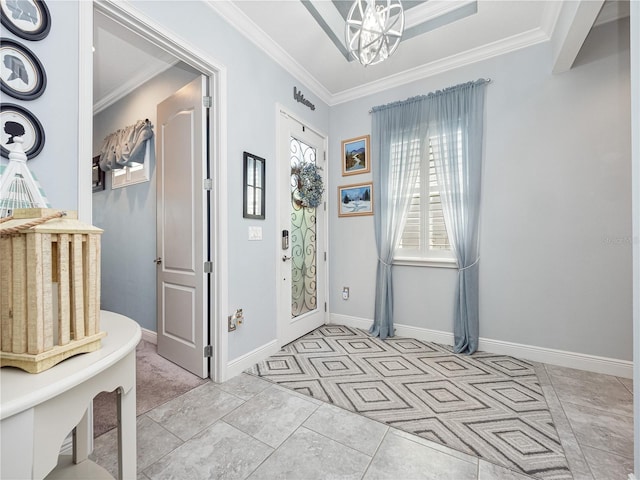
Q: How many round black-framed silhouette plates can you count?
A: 3